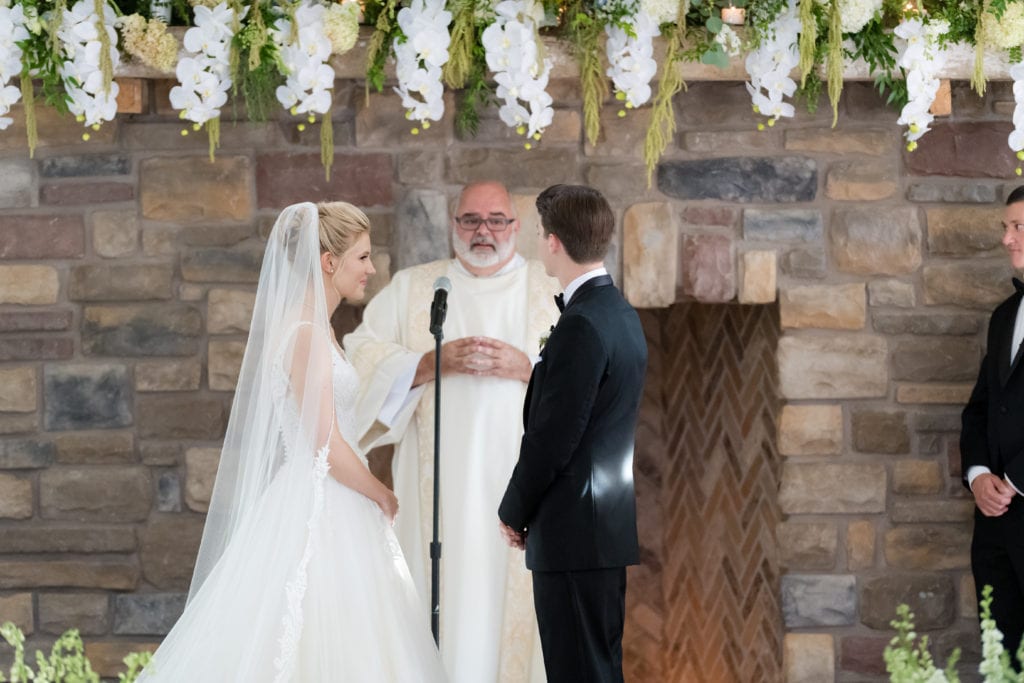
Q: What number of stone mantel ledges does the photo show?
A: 1